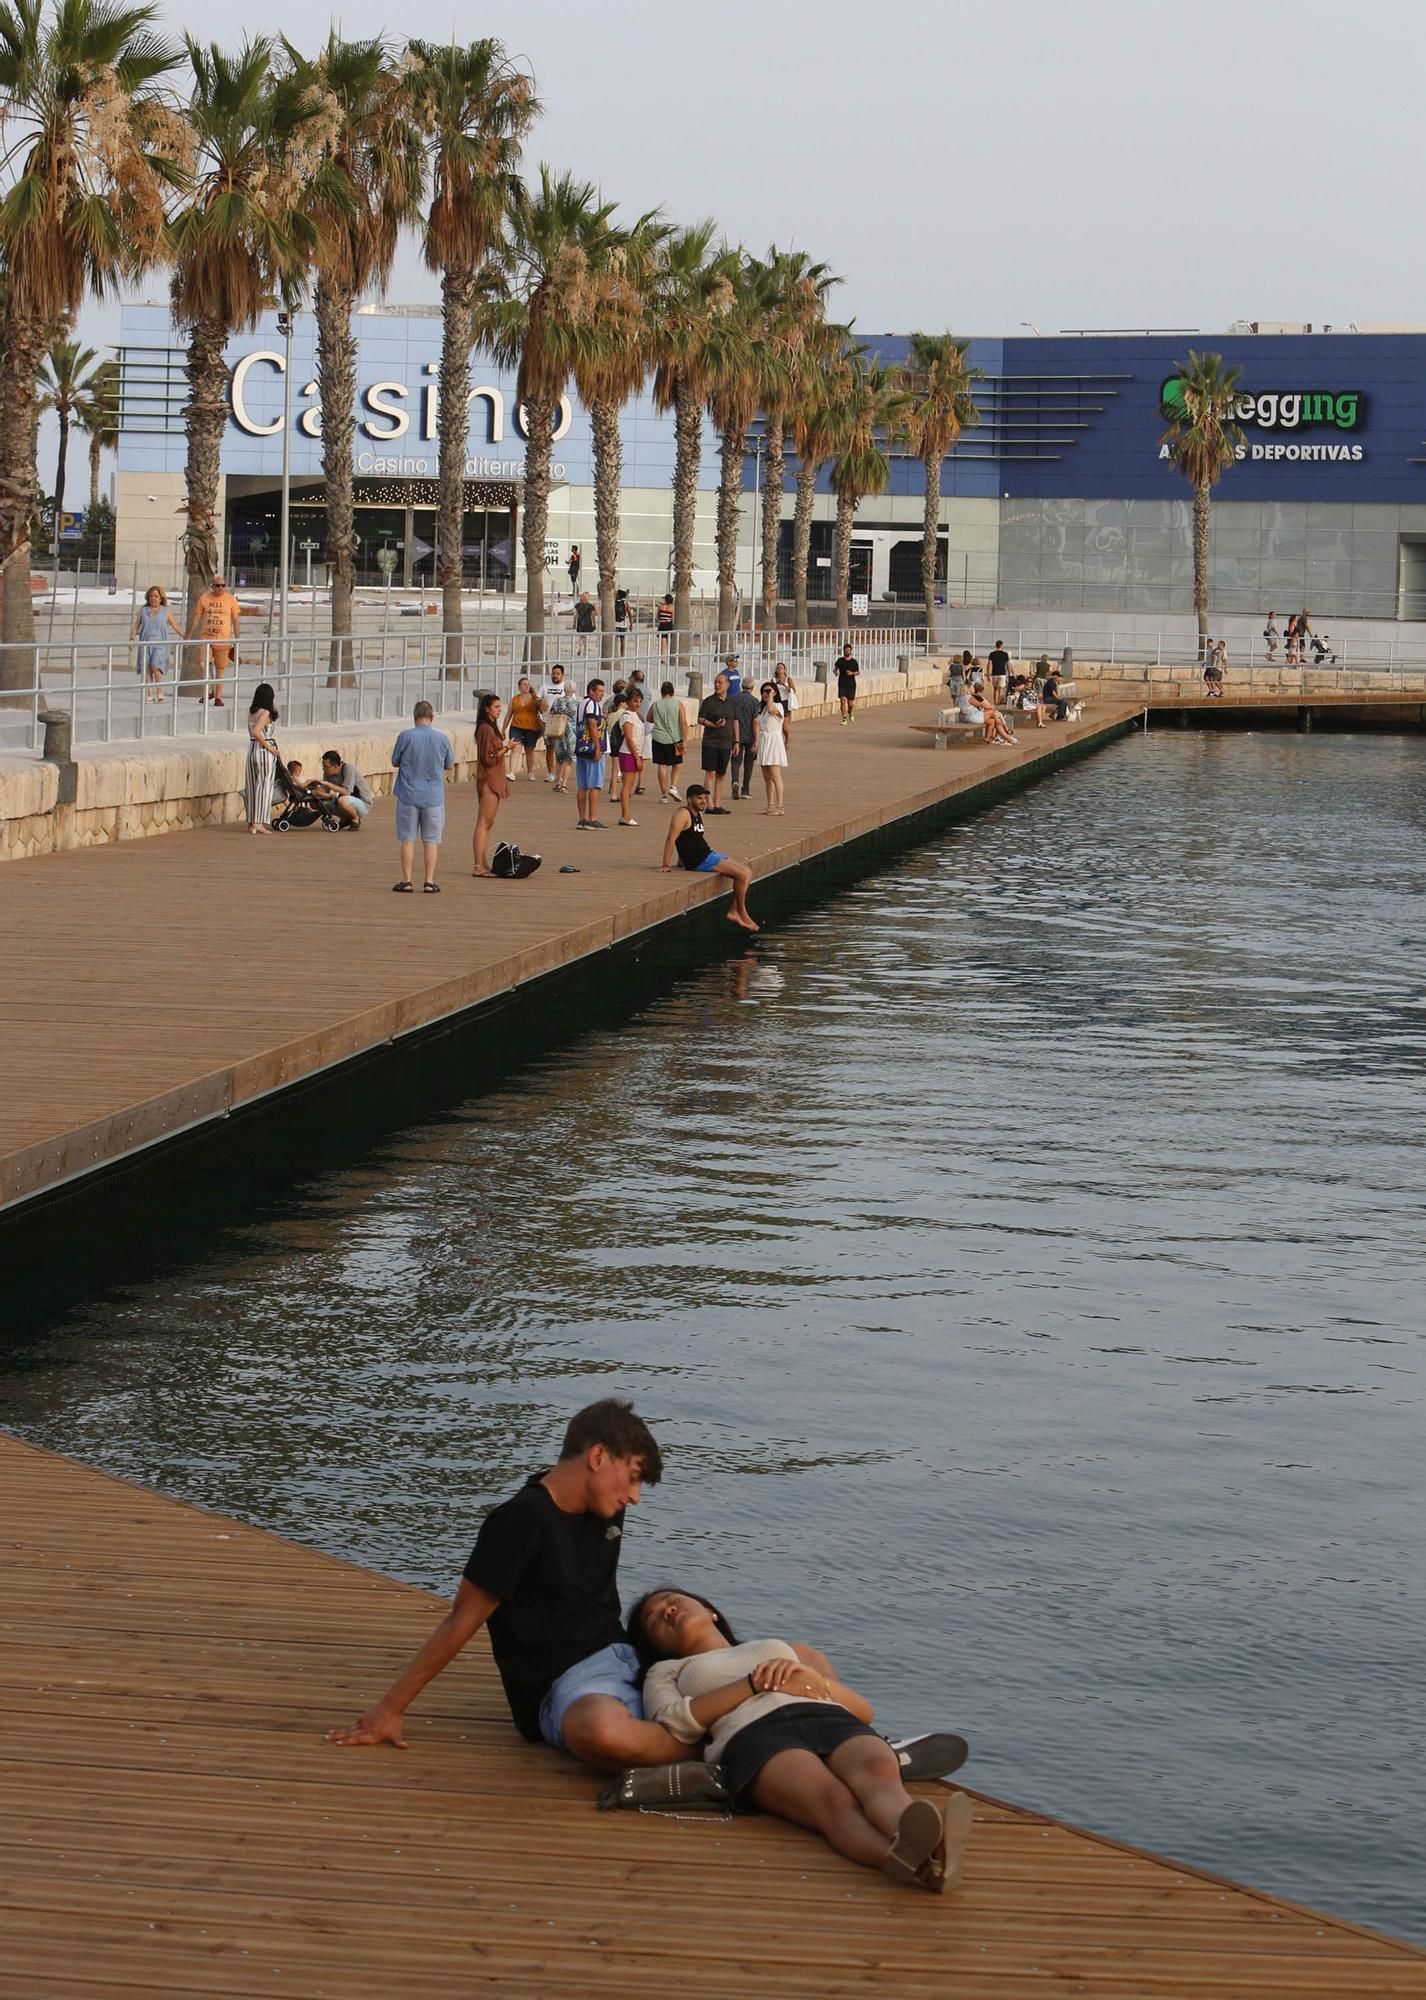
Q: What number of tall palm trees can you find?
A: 13